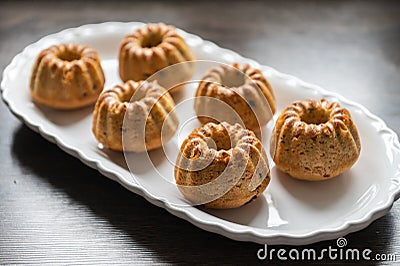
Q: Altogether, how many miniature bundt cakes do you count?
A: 6